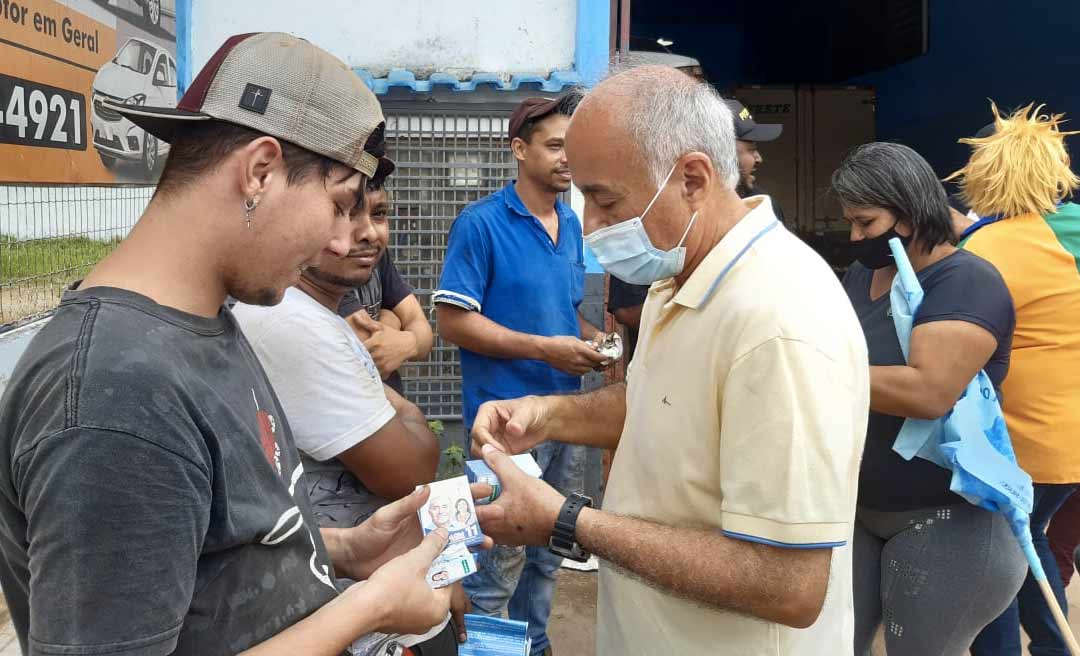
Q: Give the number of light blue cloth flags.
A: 1